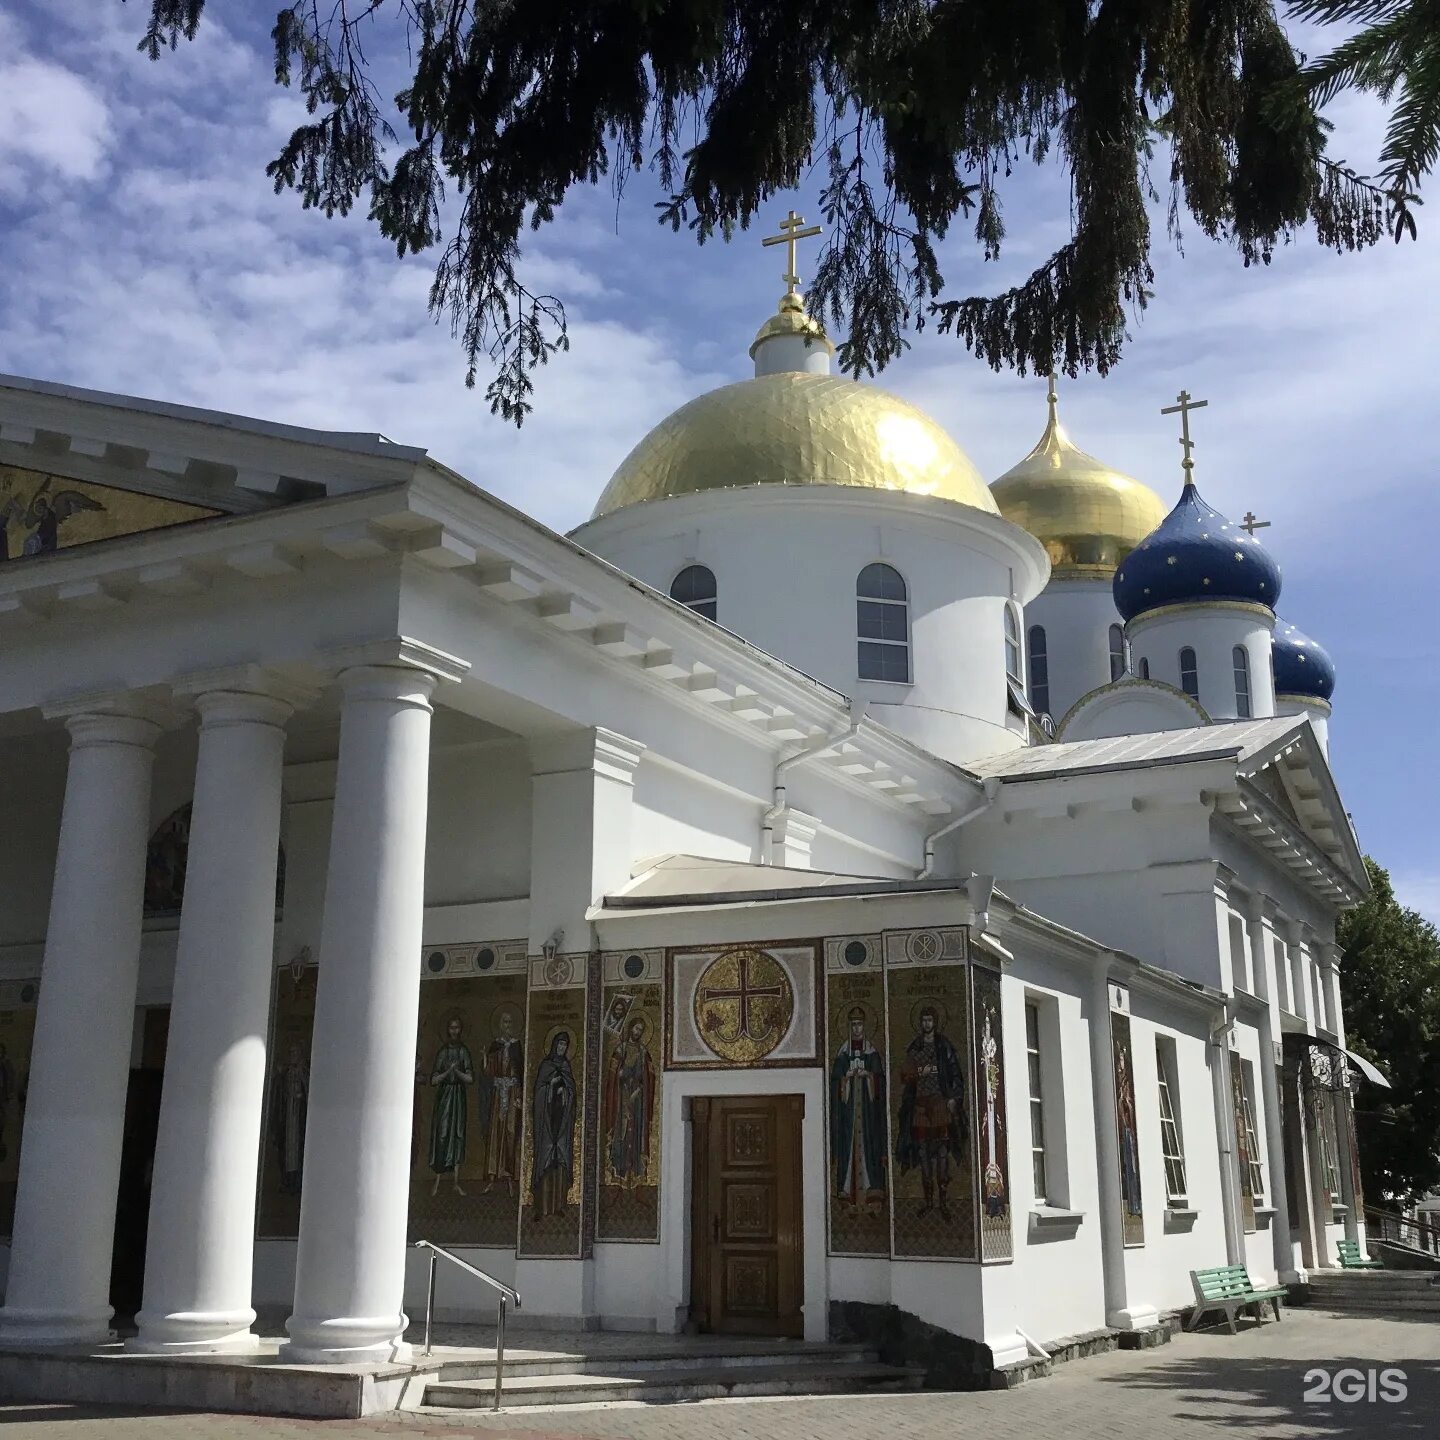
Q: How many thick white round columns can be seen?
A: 3